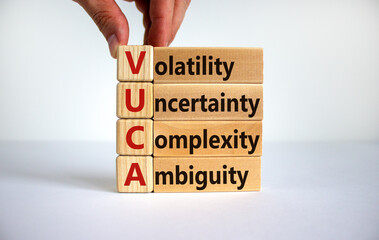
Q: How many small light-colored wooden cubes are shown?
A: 4